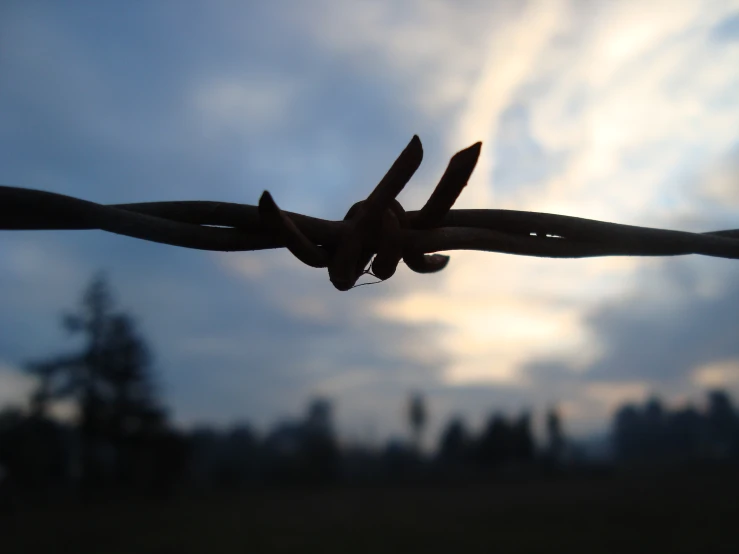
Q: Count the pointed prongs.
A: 4